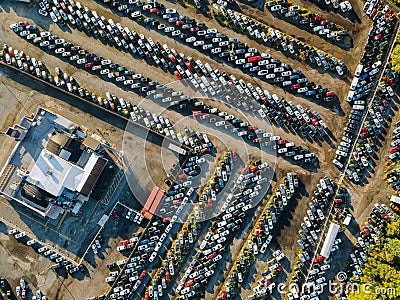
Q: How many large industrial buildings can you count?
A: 1